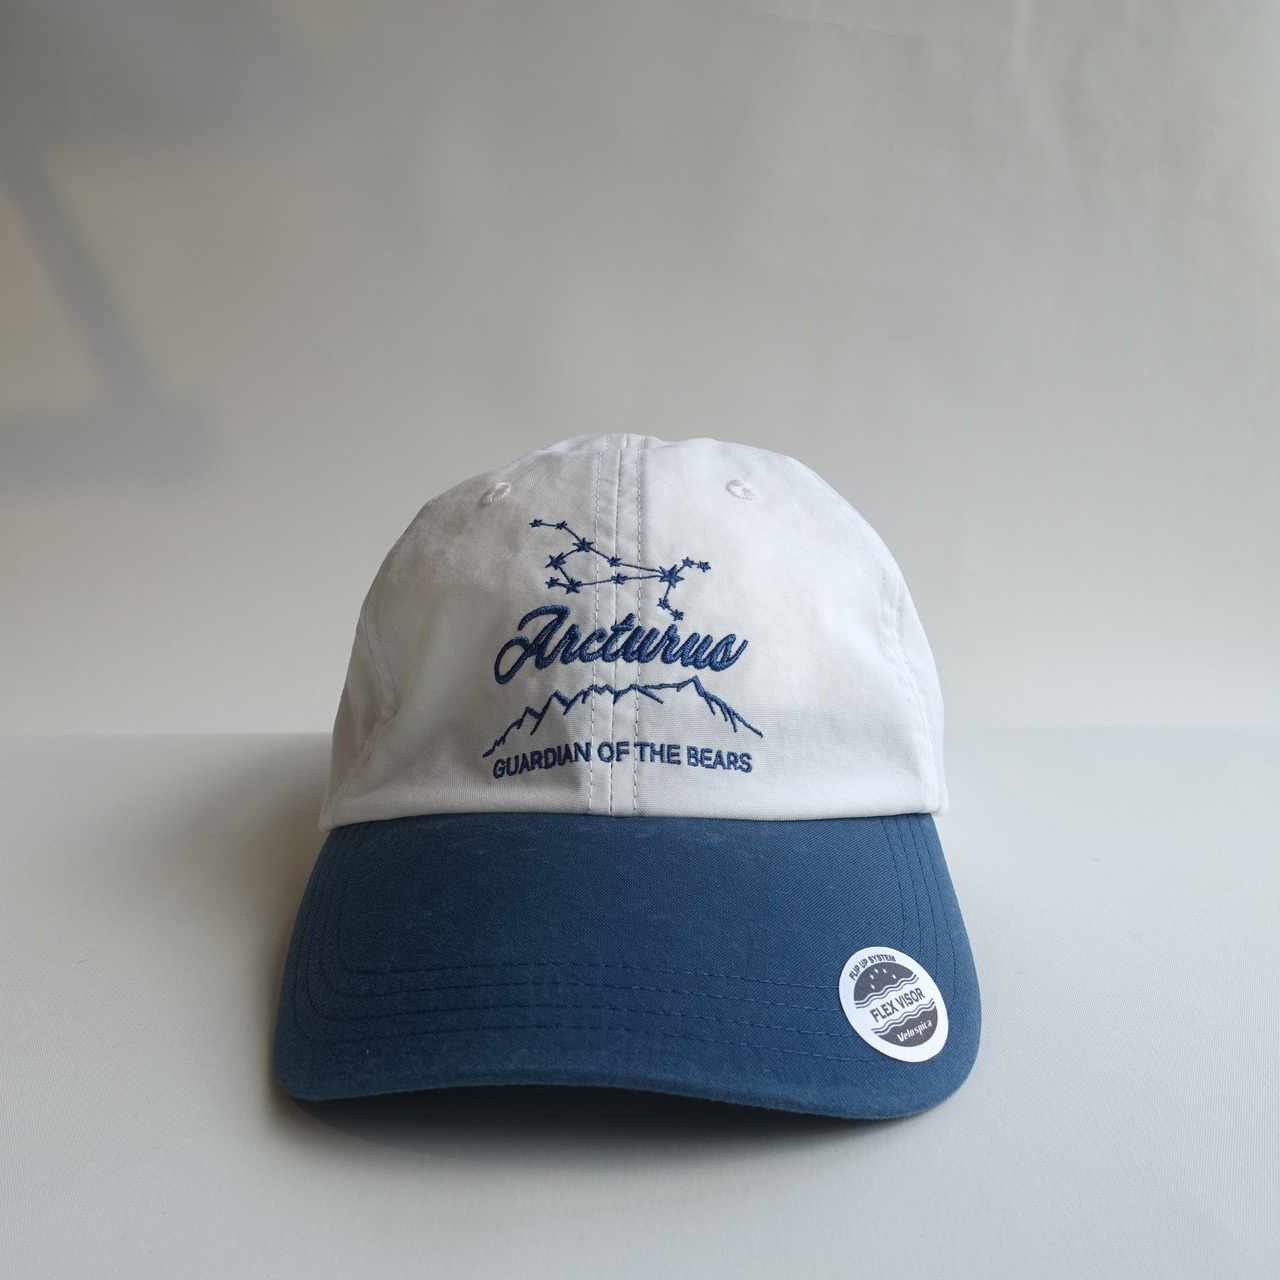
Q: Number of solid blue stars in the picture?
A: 13